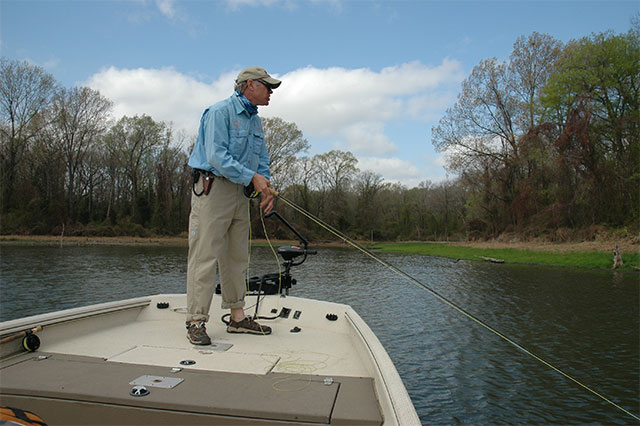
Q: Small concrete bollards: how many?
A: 0